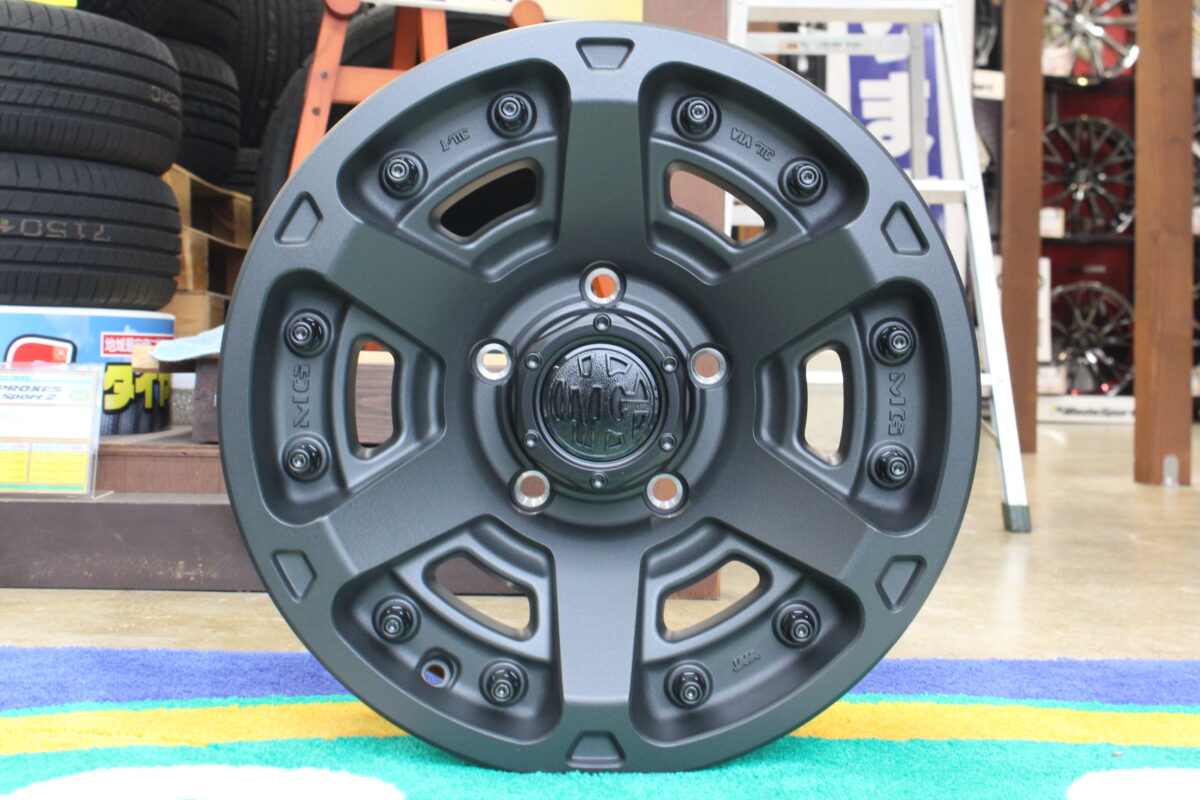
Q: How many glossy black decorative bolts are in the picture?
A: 12